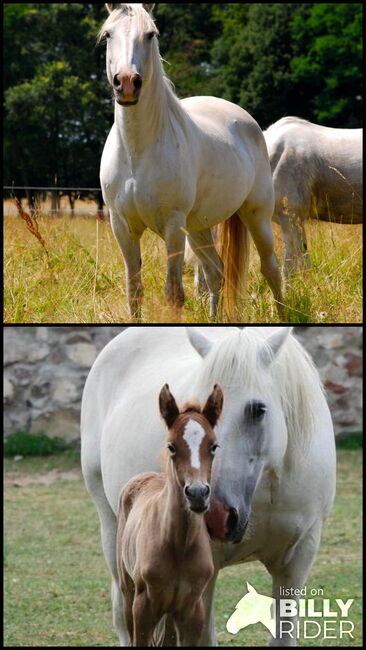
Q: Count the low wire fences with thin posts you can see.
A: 1